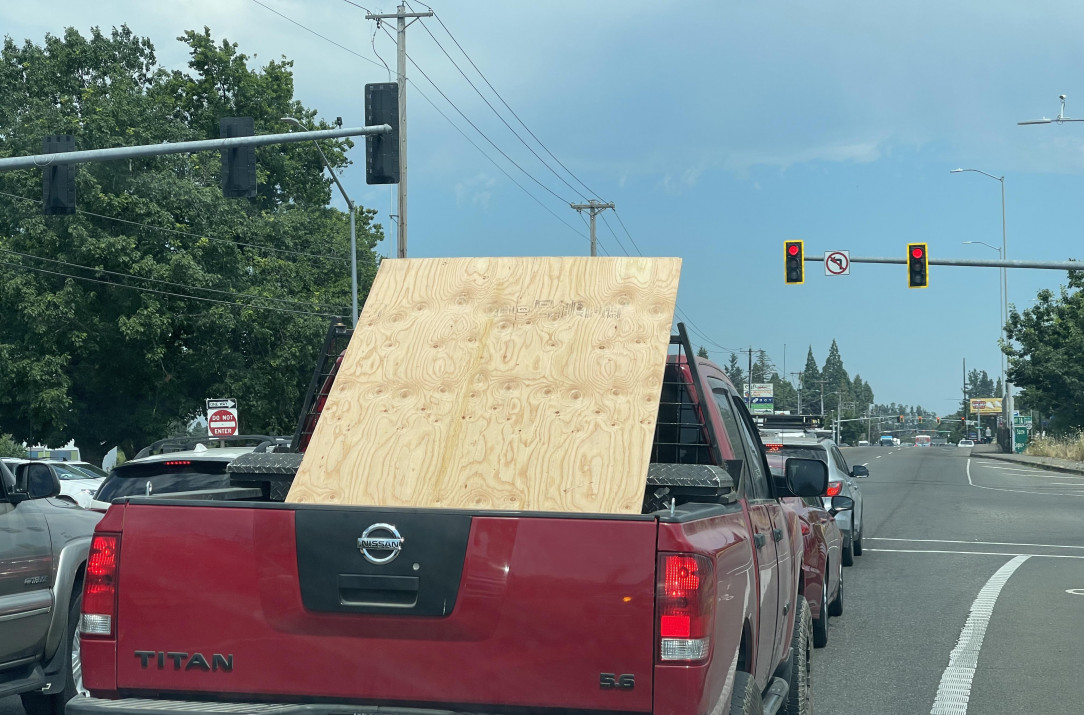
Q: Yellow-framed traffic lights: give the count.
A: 2